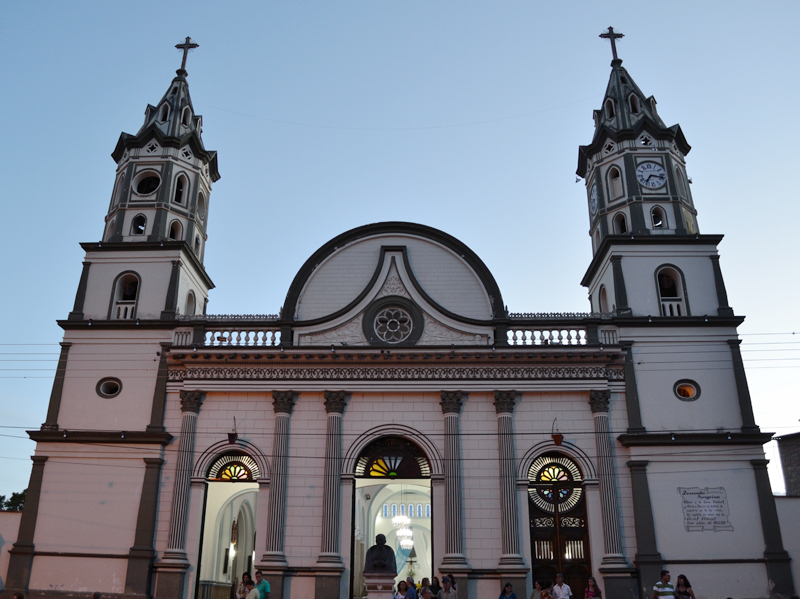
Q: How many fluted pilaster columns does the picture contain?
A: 6